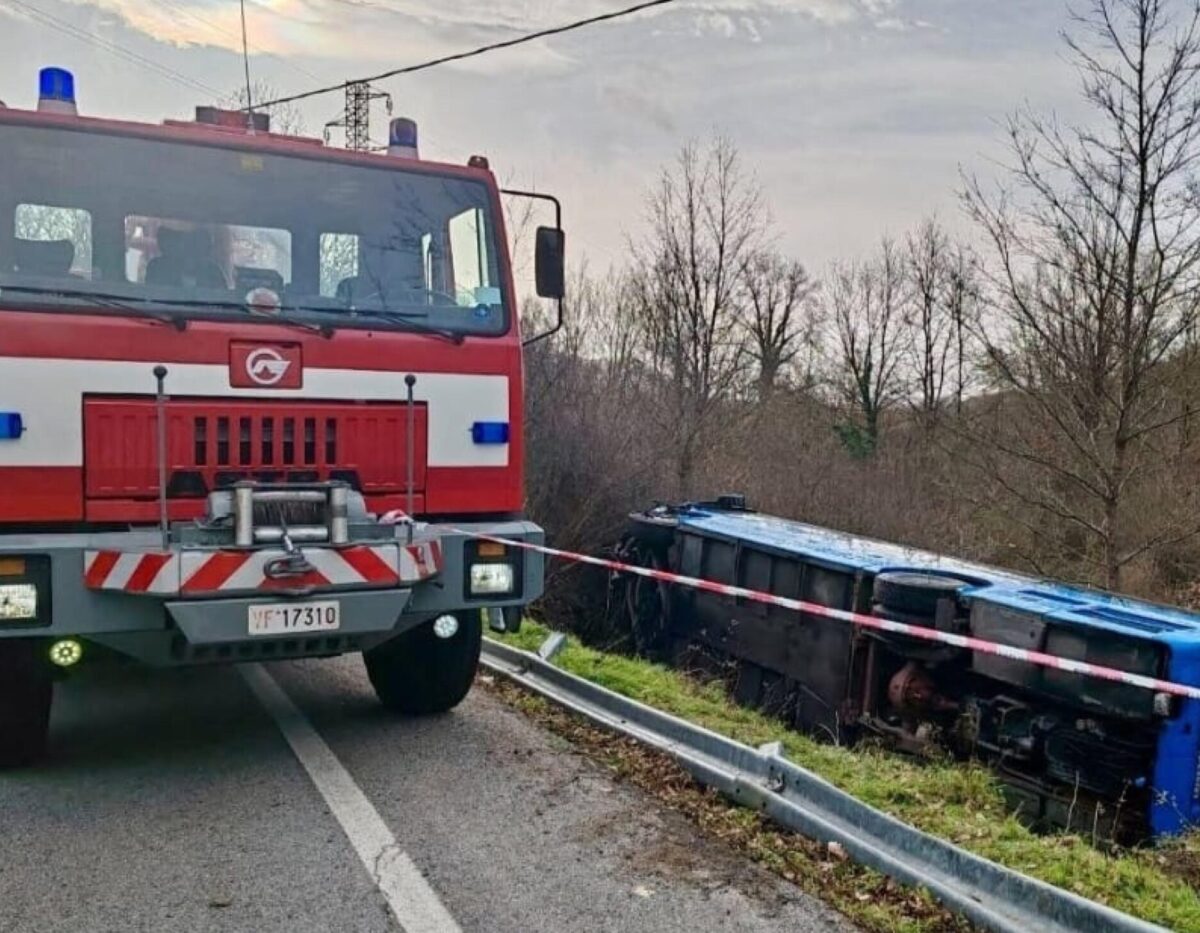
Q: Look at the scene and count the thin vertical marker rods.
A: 2